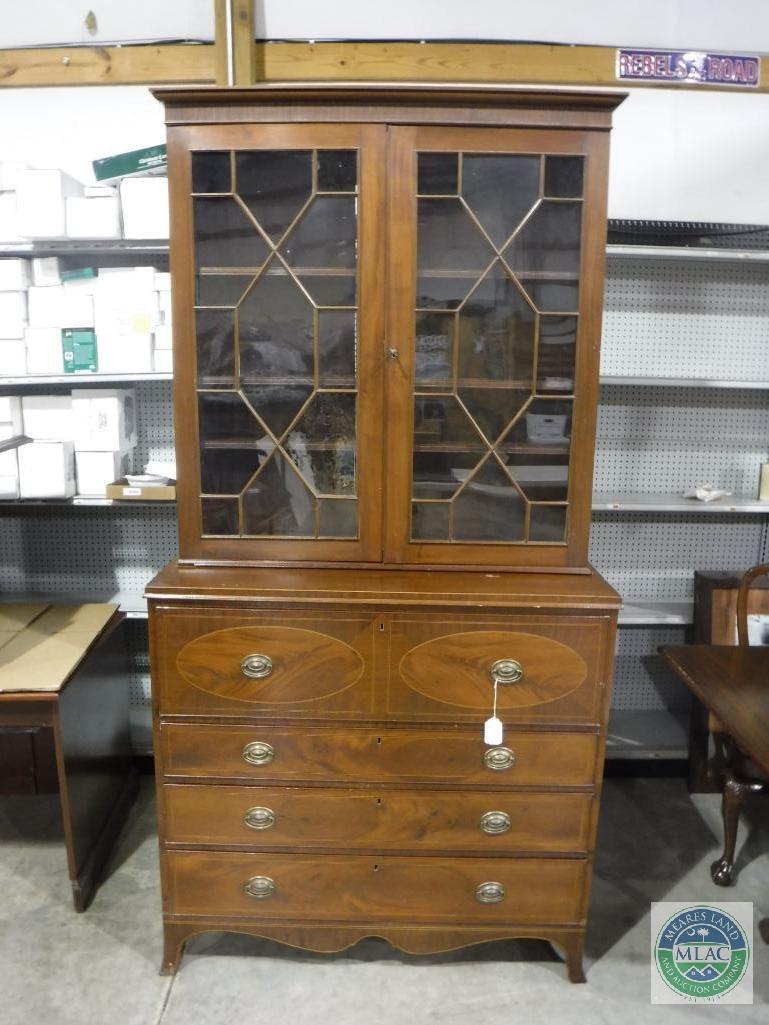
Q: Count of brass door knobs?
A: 8